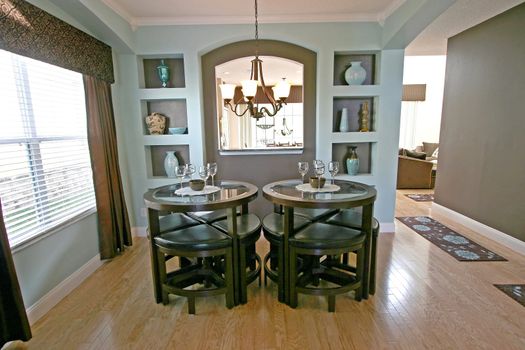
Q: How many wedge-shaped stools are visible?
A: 8